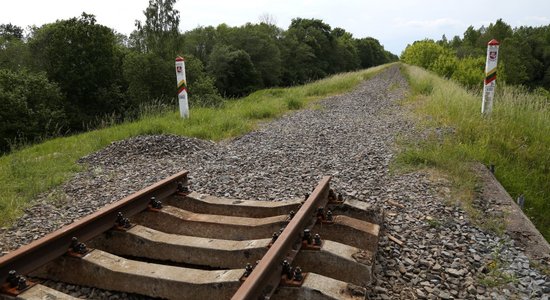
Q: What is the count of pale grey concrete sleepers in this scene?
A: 5